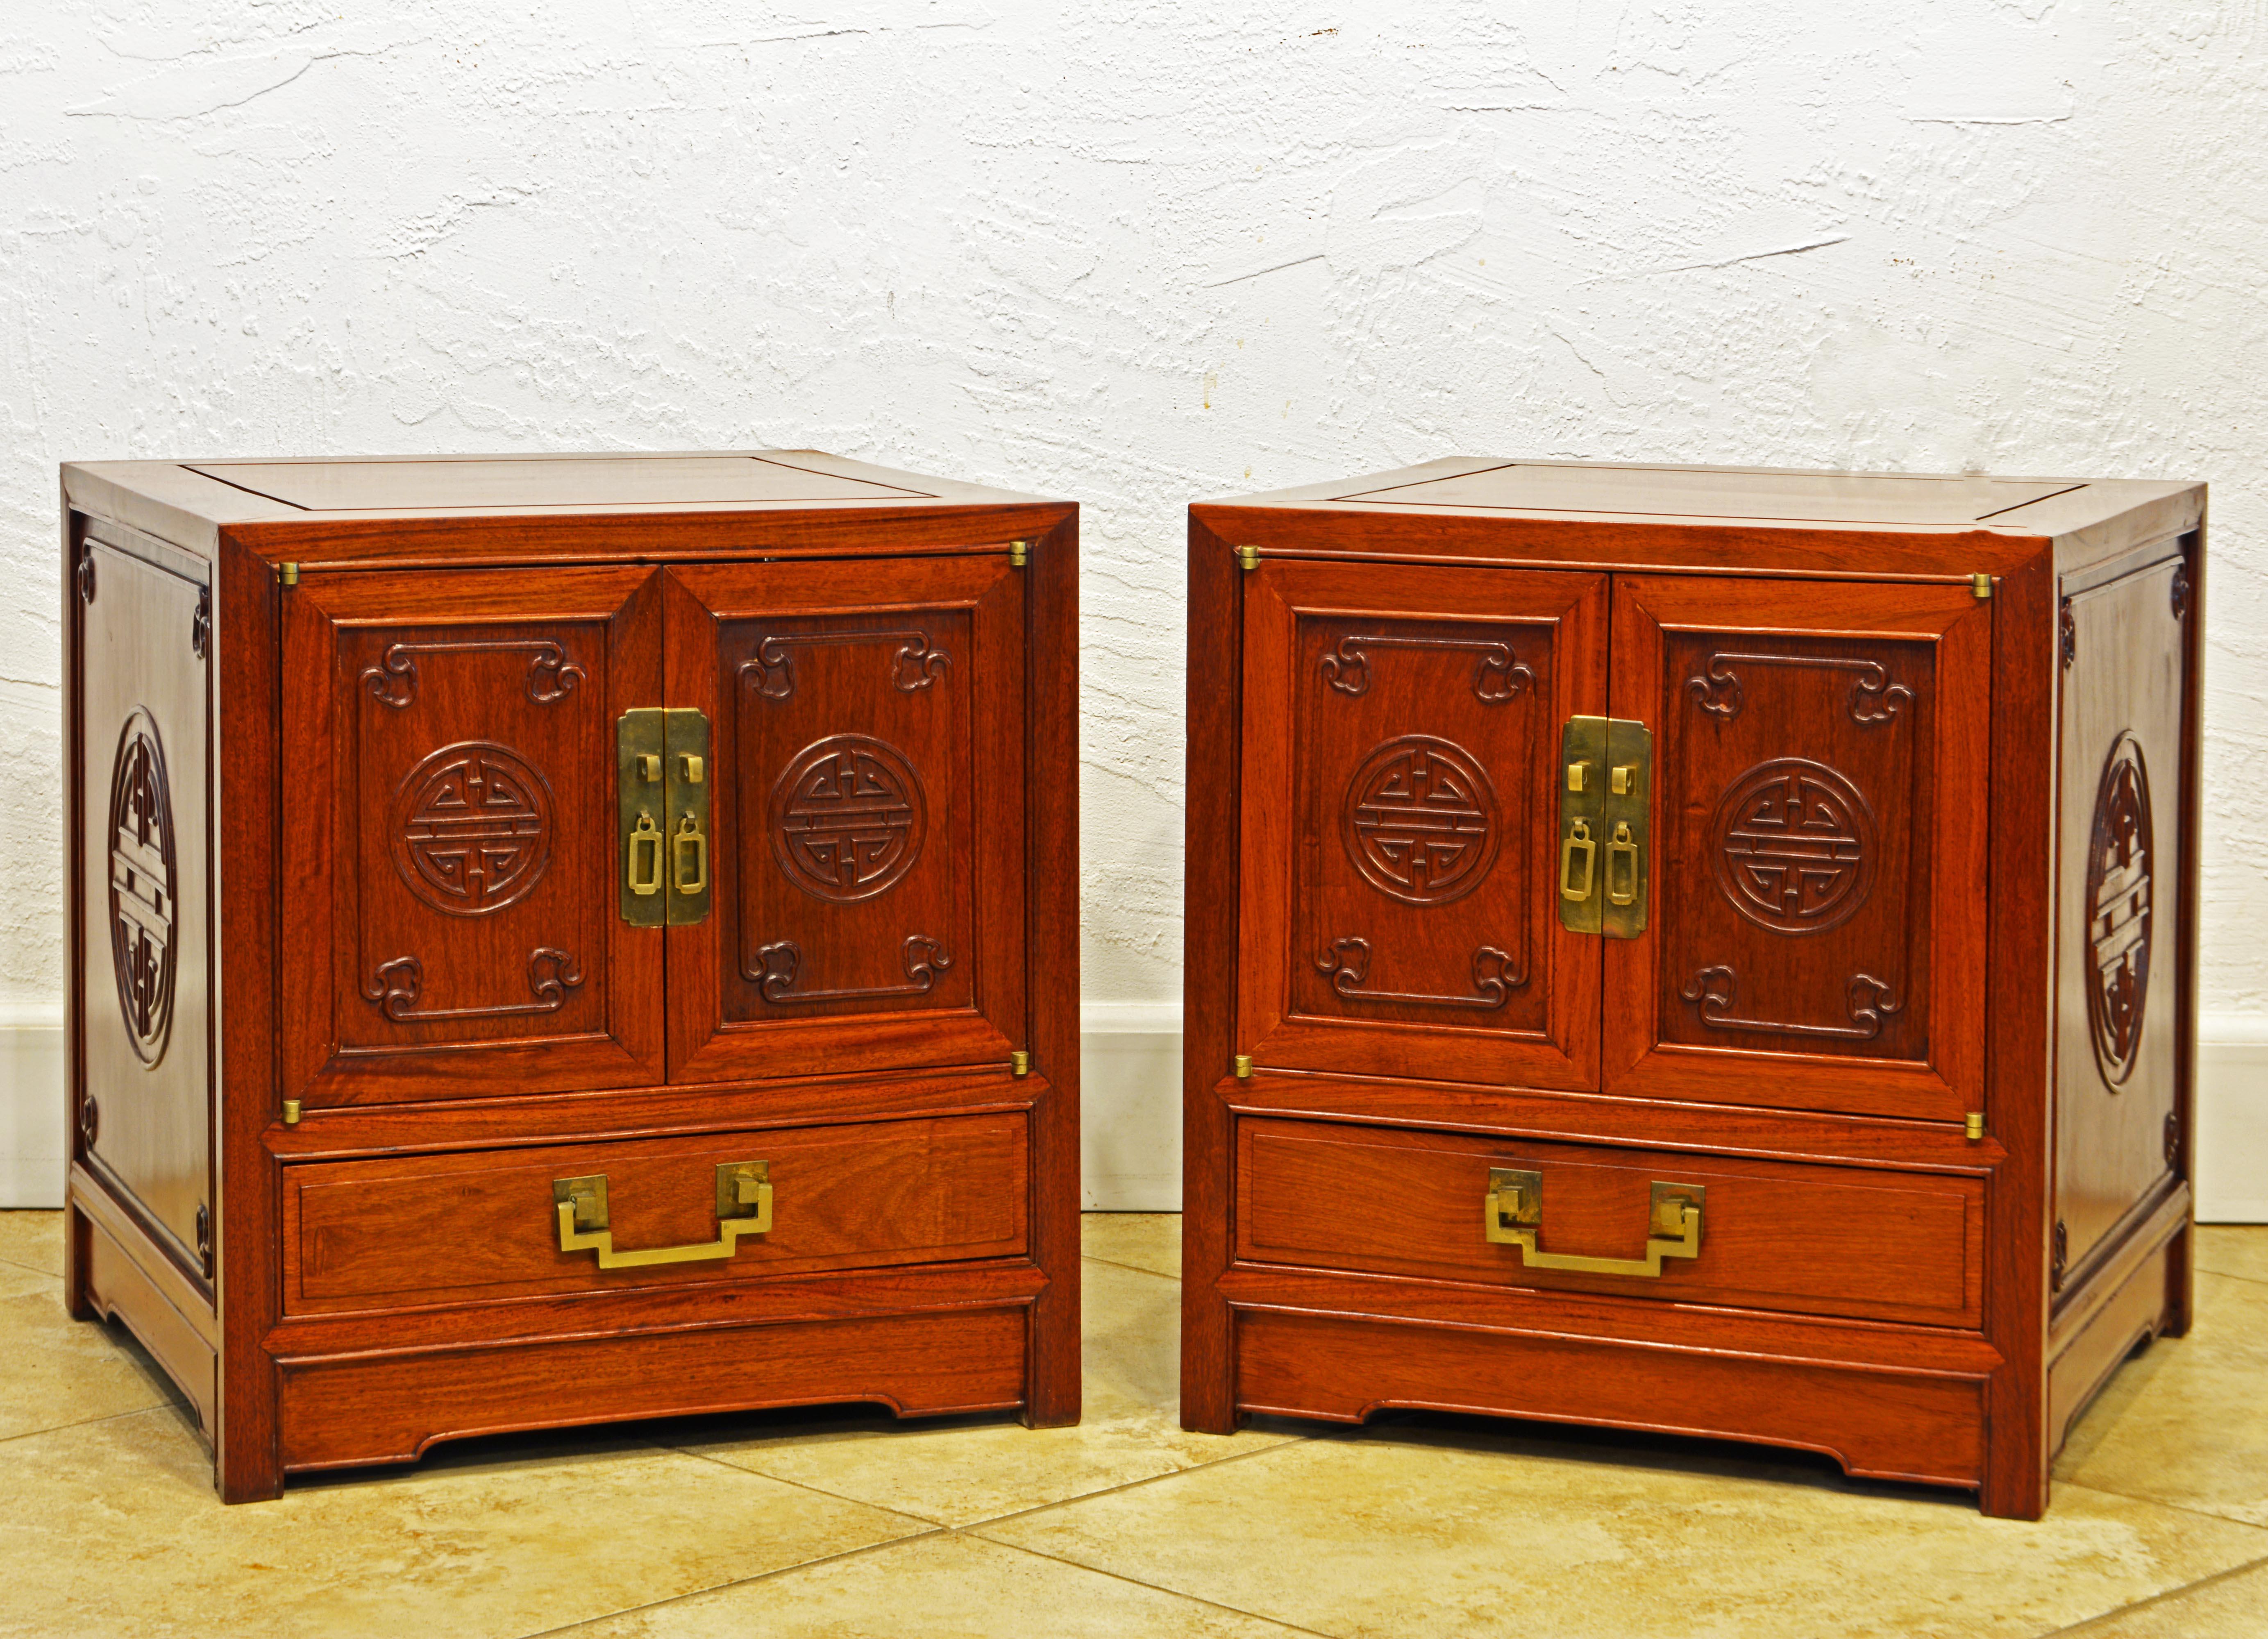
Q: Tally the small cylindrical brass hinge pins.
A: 8